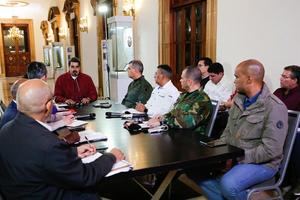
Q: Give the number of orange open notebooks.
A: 0